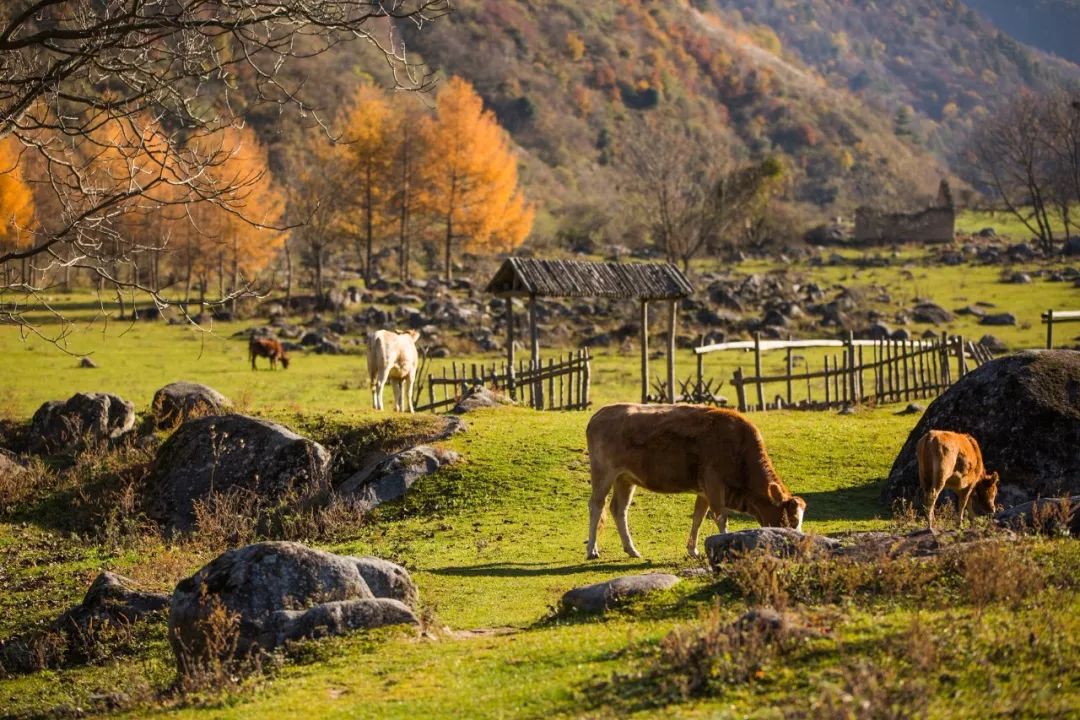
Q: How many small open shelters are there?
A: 1